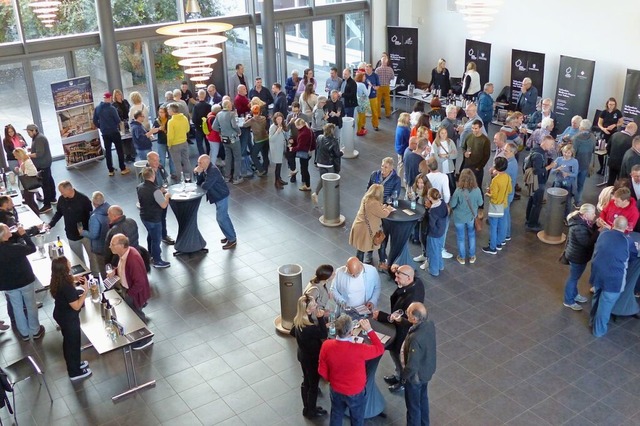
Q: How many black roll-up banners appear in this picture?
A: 5